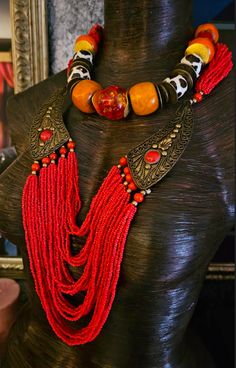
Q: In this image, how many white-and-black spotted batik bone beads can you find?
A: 4